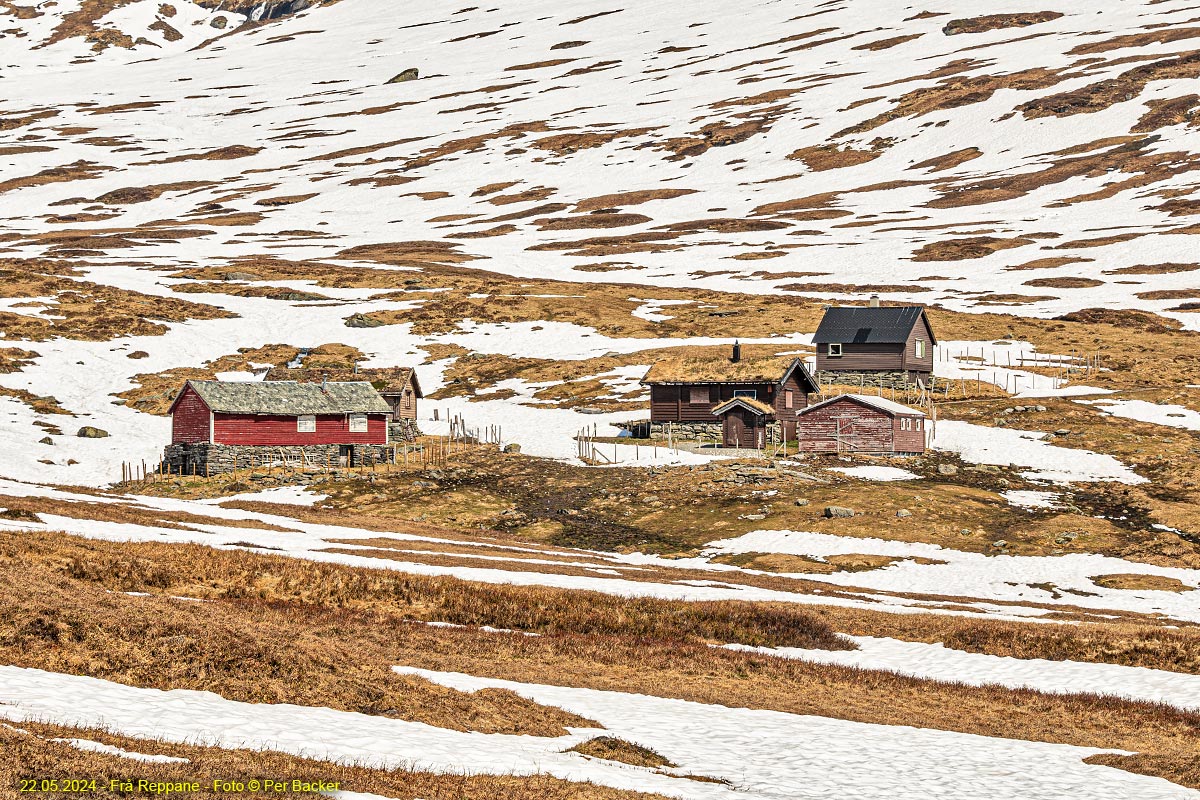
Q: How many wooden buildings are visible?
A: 6